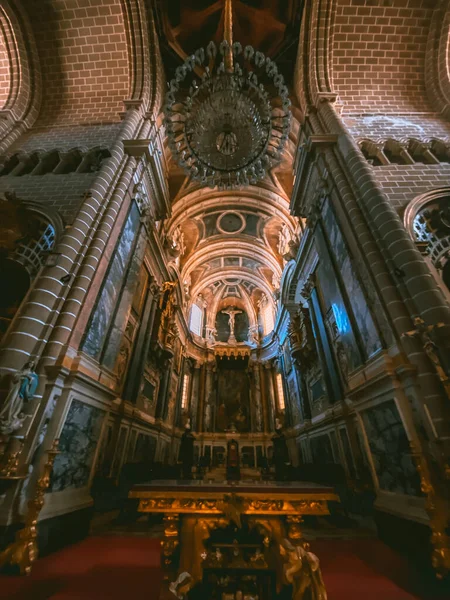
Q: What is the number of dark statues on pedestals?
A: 2